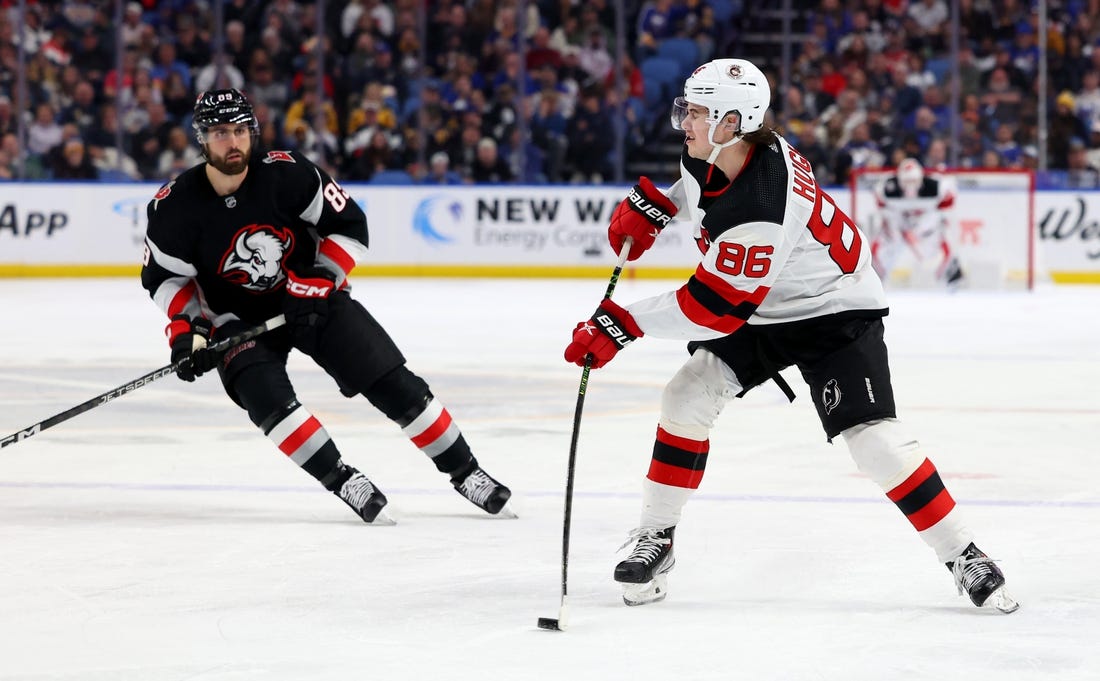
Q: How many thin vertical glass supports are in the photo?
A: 10